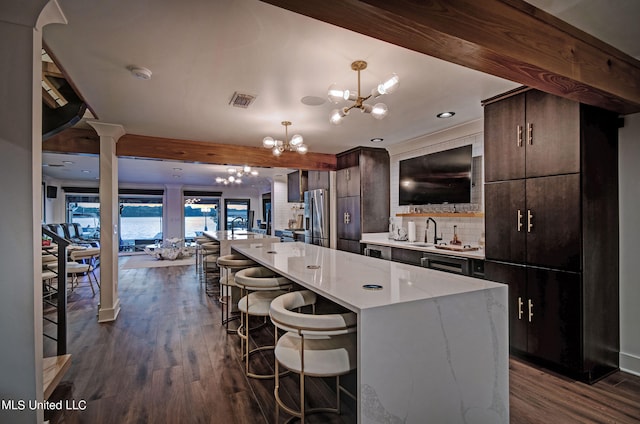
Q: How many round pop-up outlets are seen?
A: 4